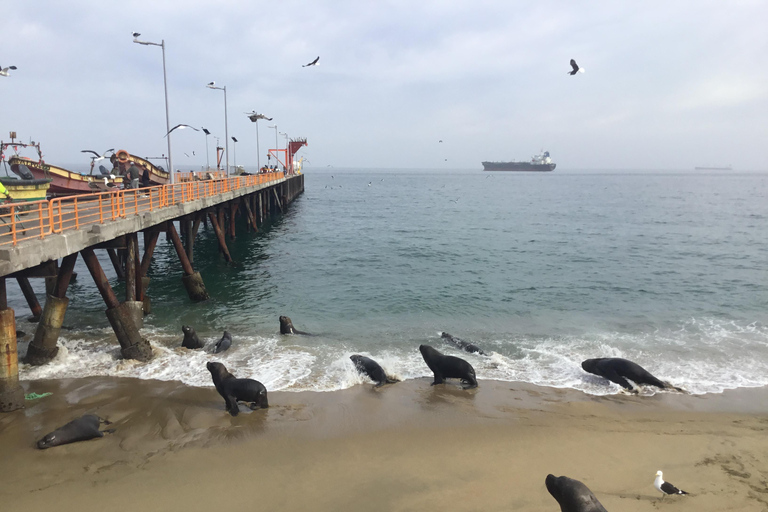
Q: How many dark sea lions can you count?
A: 10